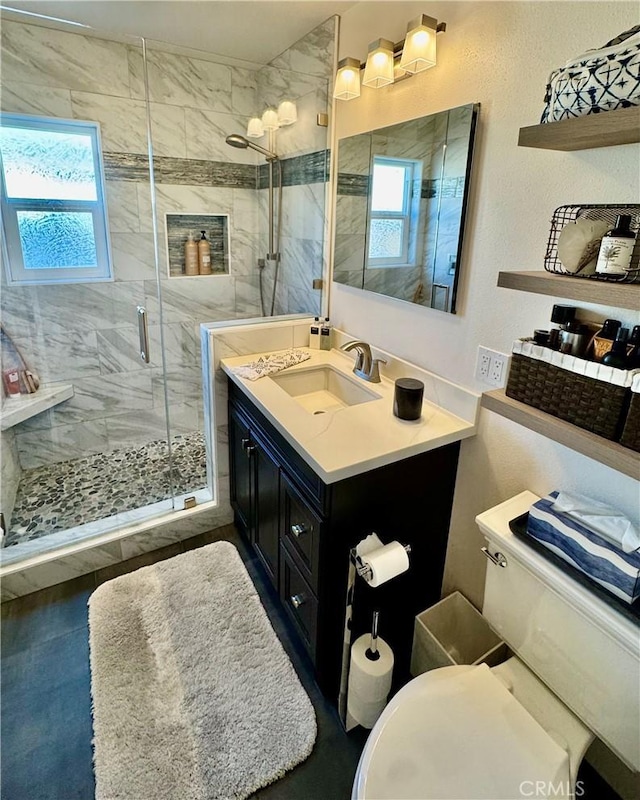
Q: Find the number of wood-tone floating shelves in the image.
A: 3